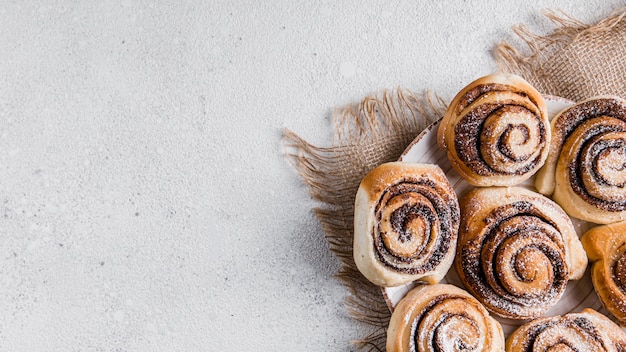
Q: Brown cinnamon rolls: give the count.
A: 7